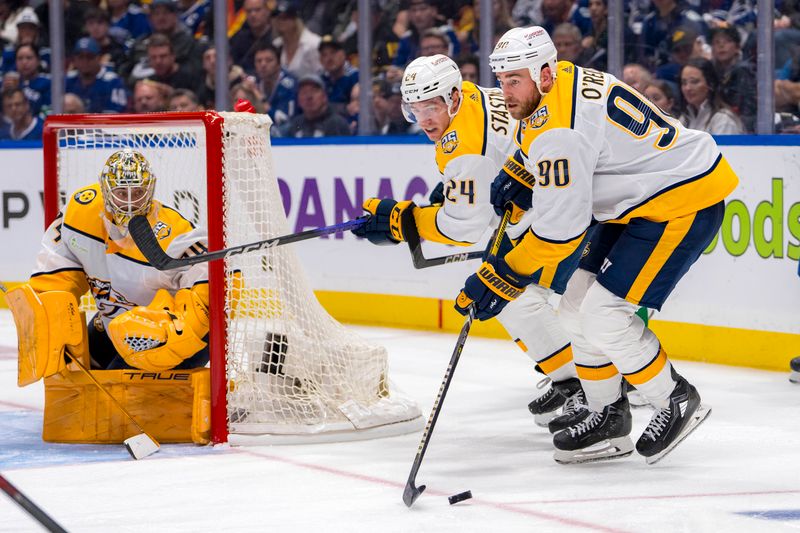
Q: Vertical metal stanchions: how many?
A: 6